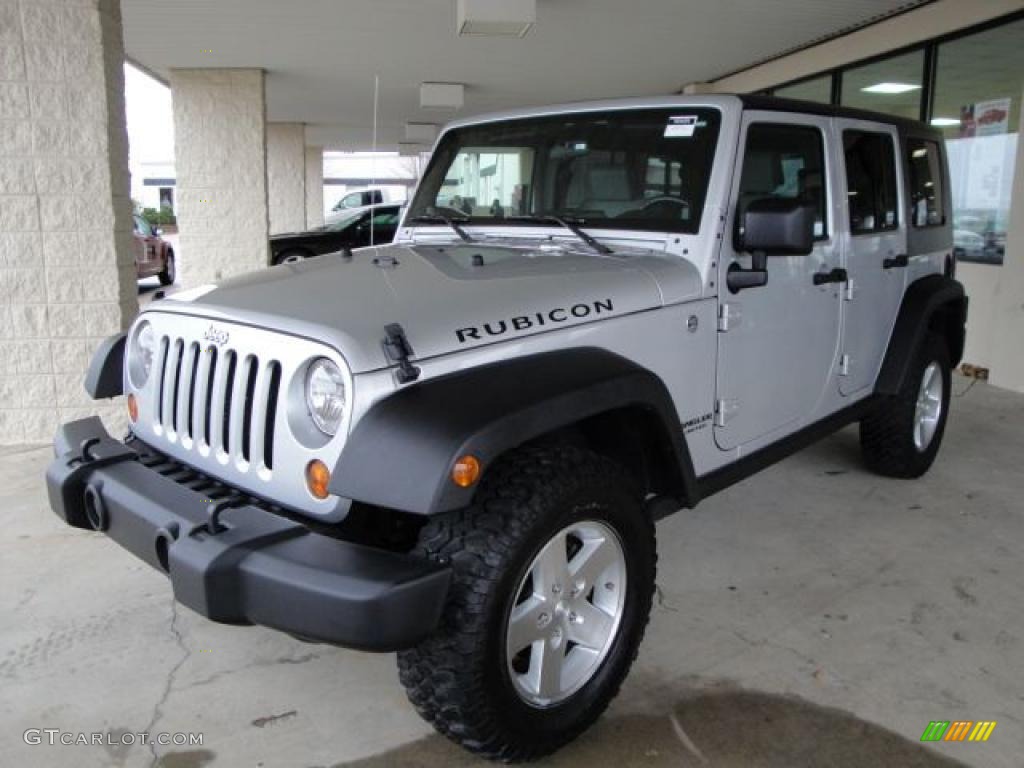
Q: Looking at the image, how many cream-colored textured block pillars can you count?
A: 4